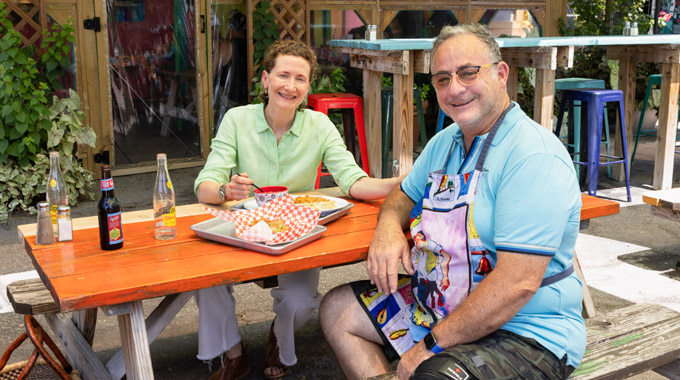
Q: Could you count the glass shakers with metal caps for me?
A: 6